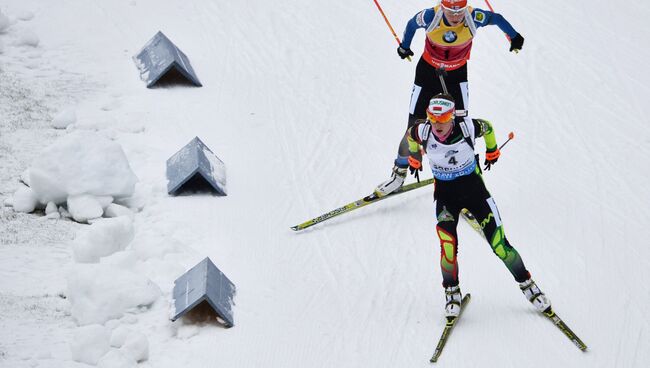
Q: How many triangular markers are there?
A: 3